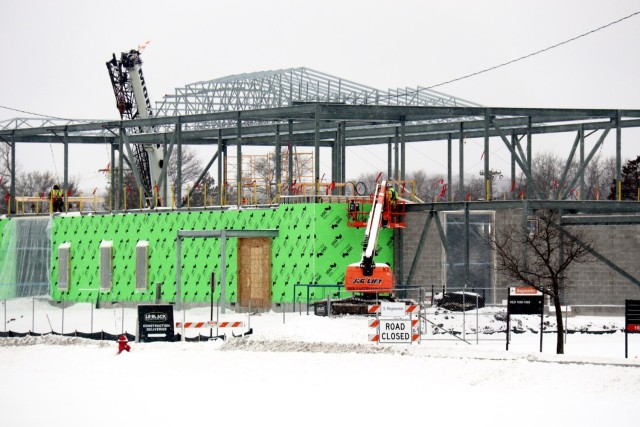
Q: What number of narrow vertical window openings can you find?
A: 3